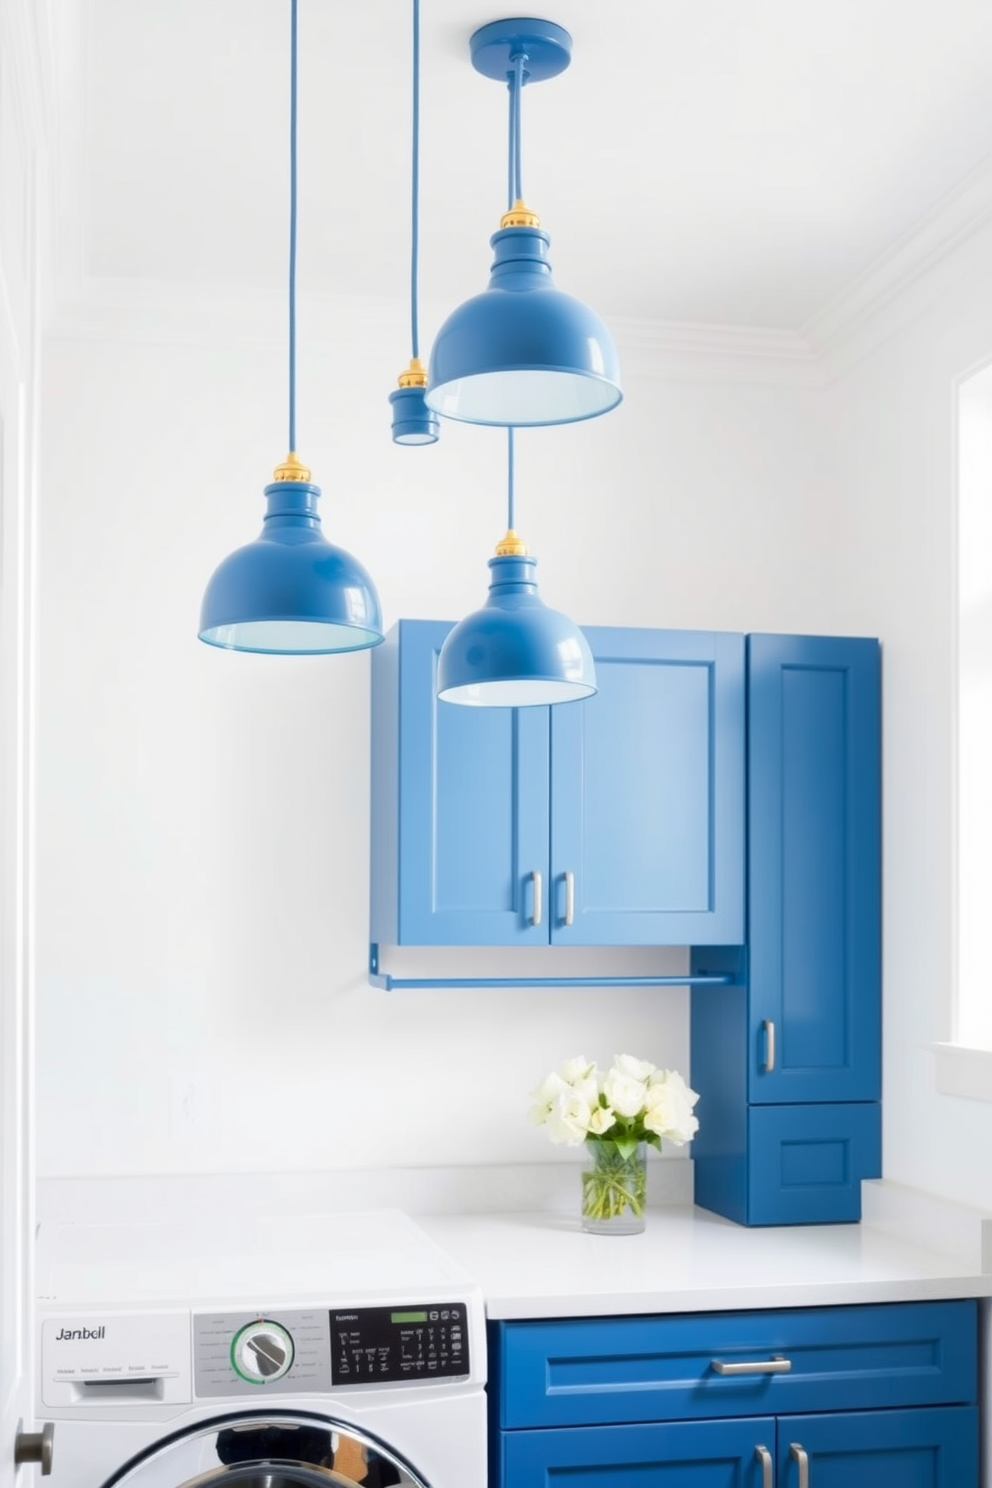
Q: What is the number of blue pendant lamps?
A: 4